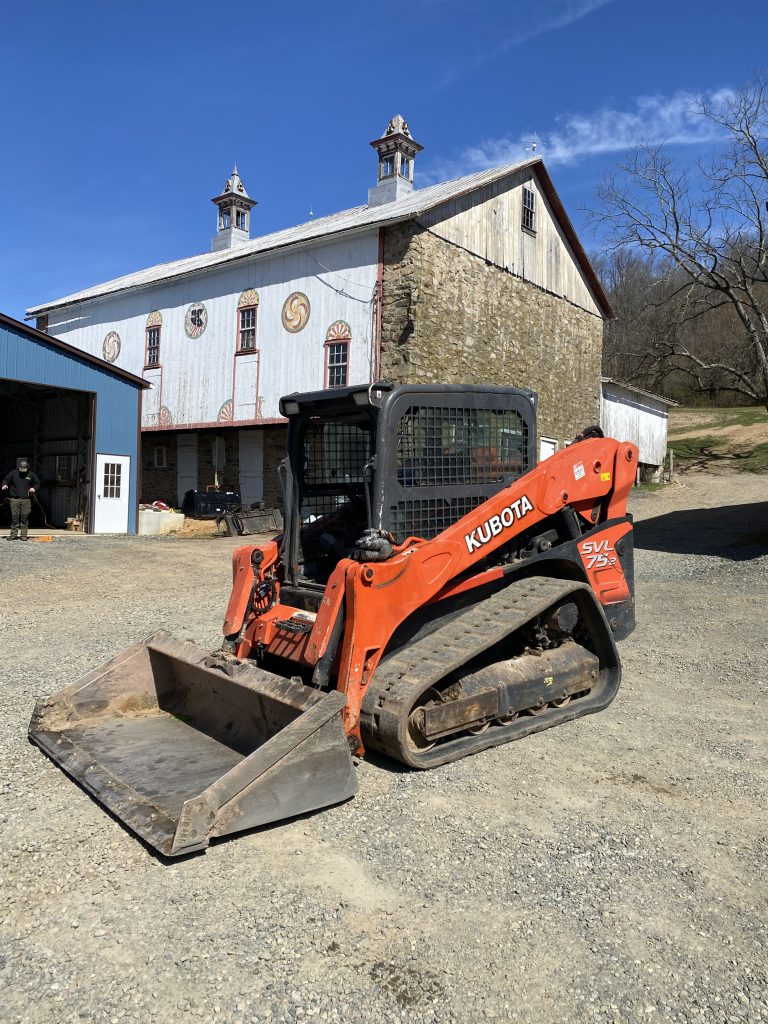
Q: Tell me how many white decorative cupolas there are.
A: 2